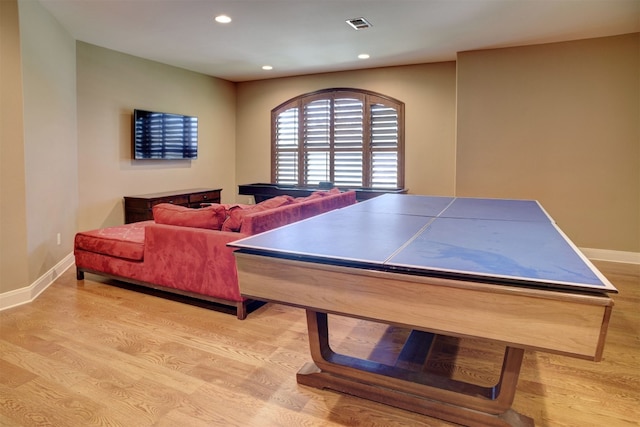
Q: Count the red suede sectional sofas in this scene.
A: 1